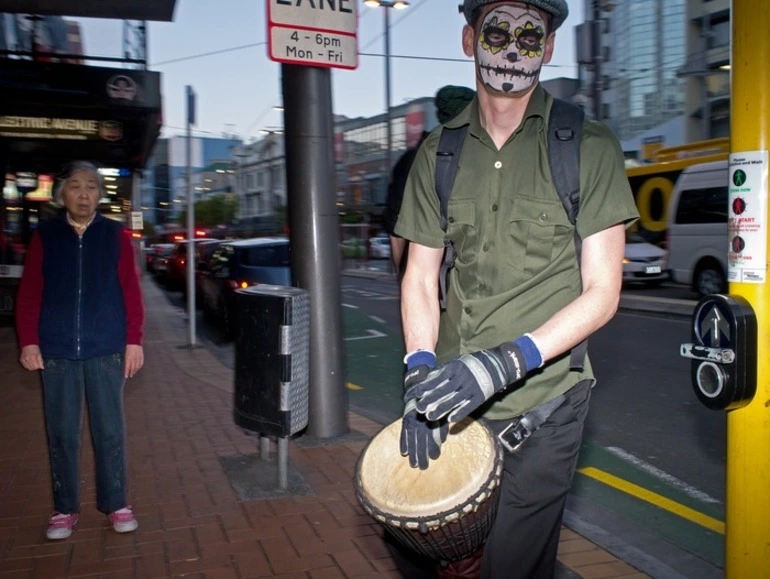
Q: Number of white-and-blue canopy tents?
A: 0